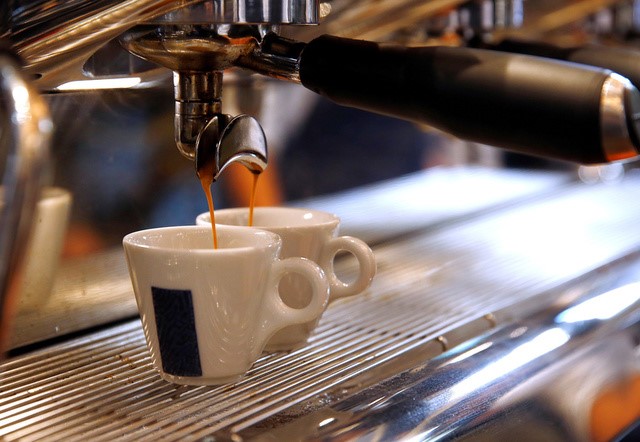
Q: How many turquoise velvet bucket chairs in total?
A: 0